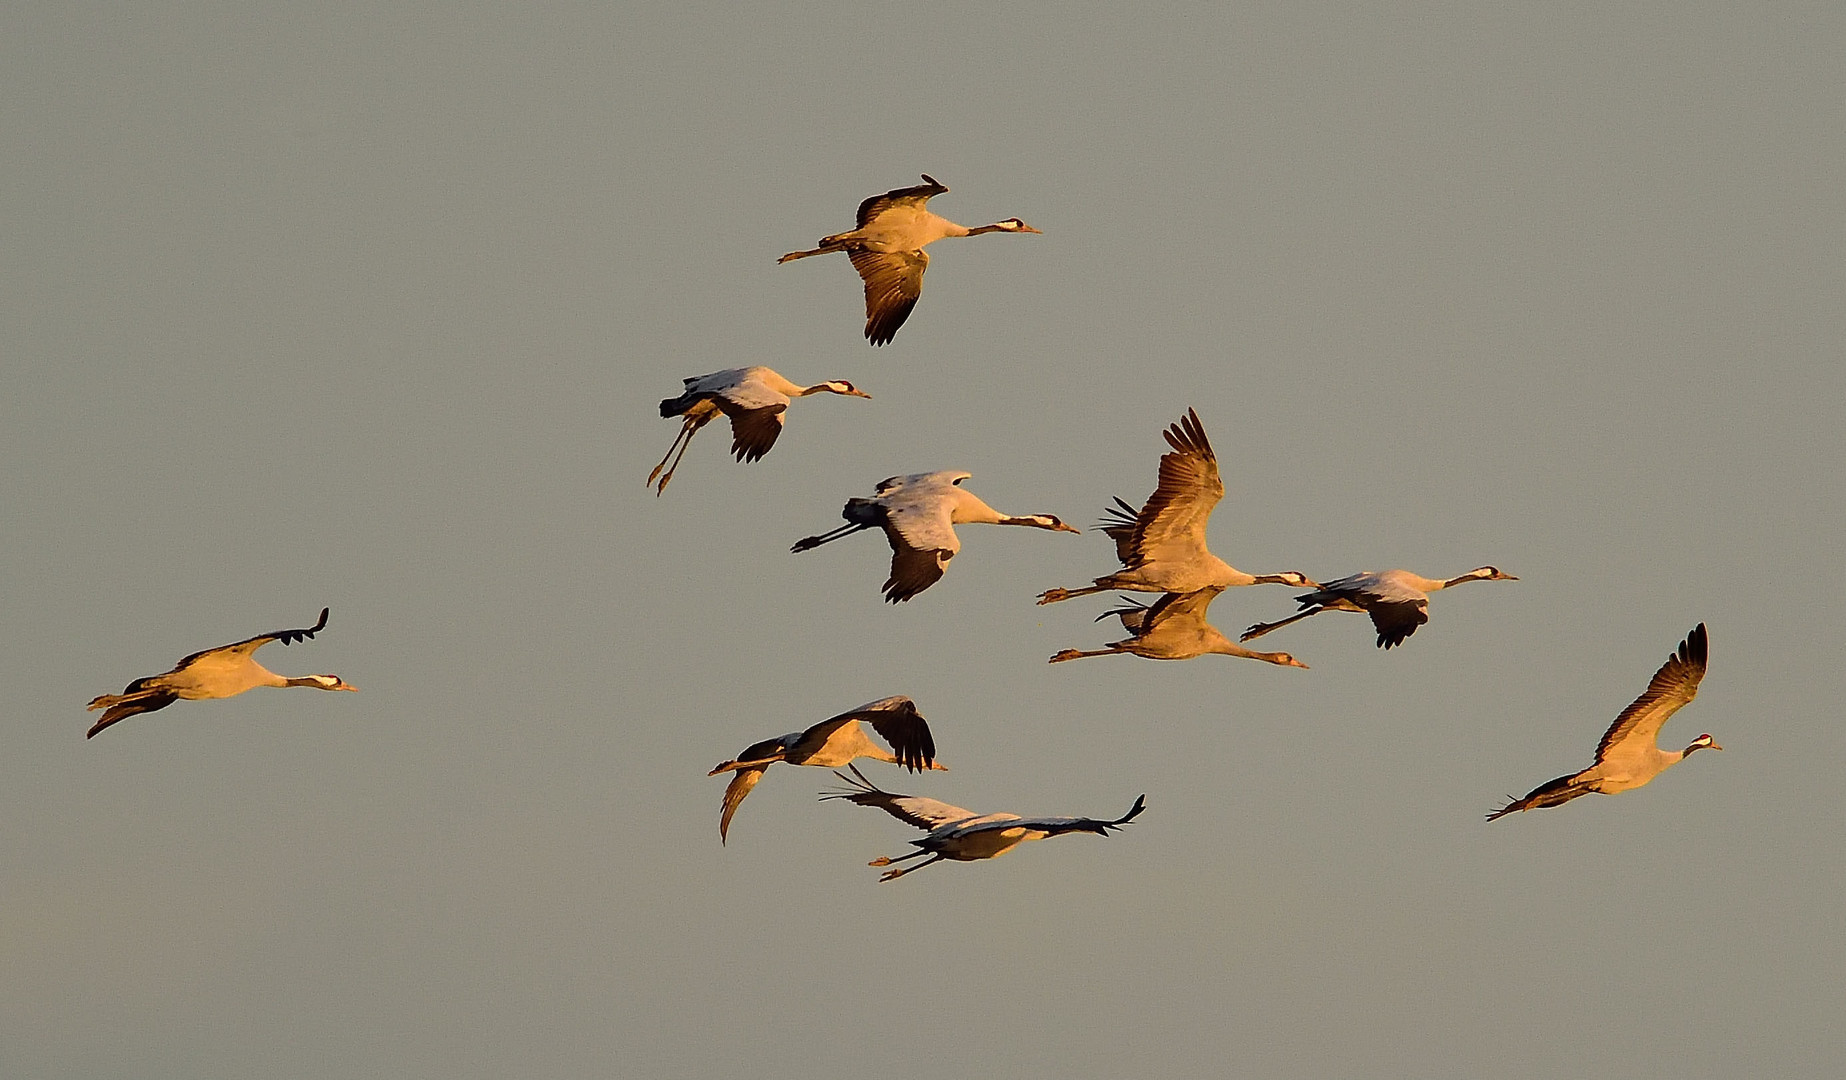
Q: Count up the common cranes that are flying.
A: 10